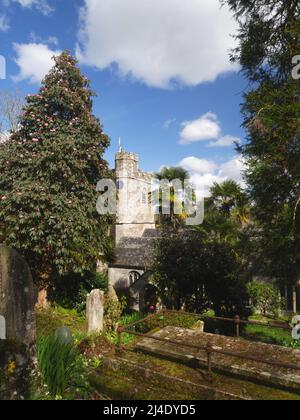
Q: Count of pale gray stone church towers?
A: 1